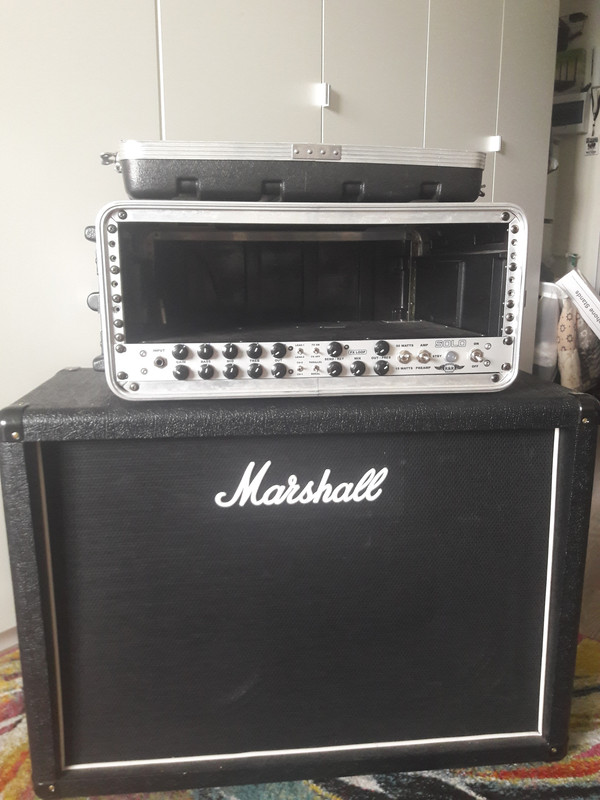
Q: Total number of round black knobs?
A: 15